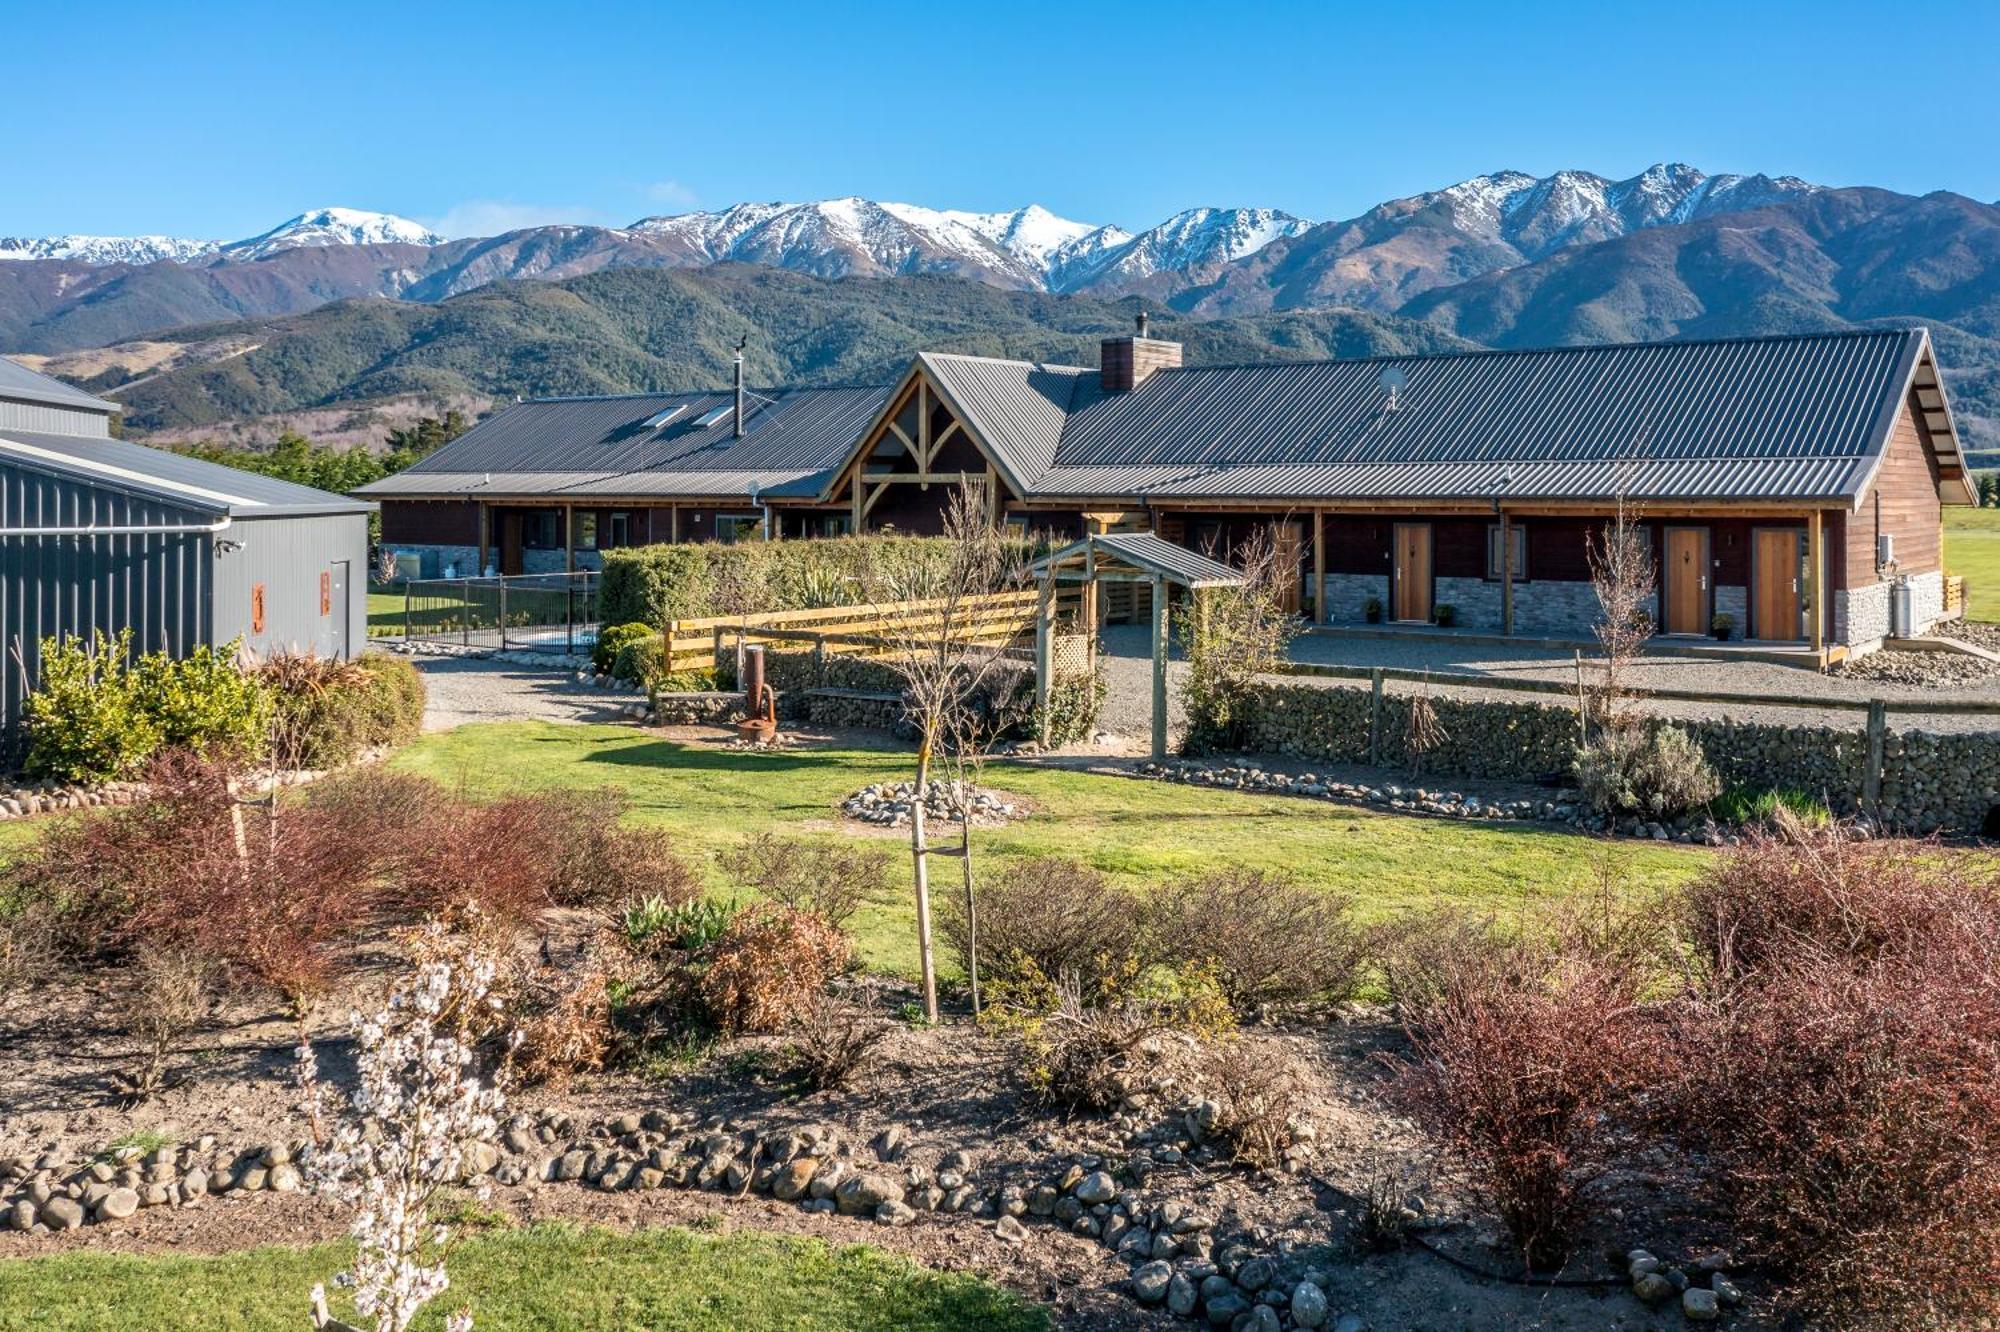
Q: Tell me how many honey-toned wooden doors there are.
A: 4